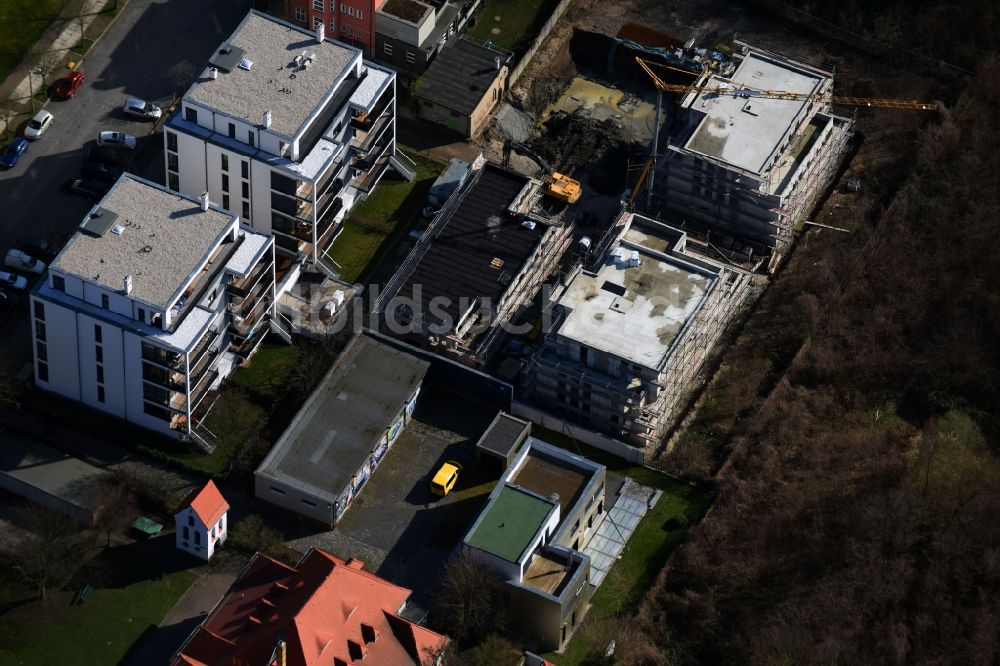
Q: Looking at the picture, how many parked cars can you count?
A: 13